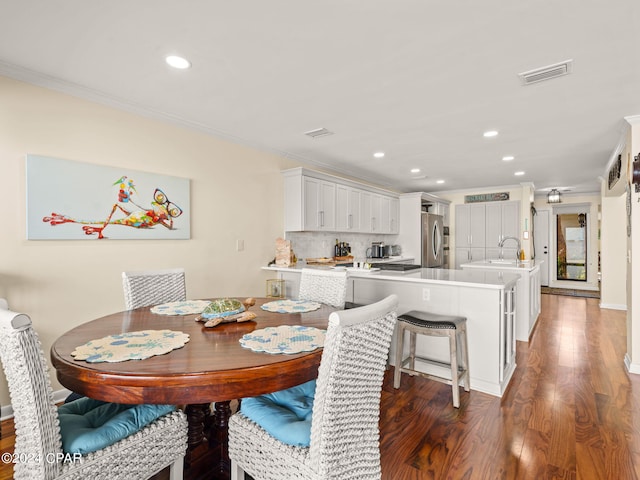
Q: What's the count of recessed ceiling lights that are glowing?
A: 7